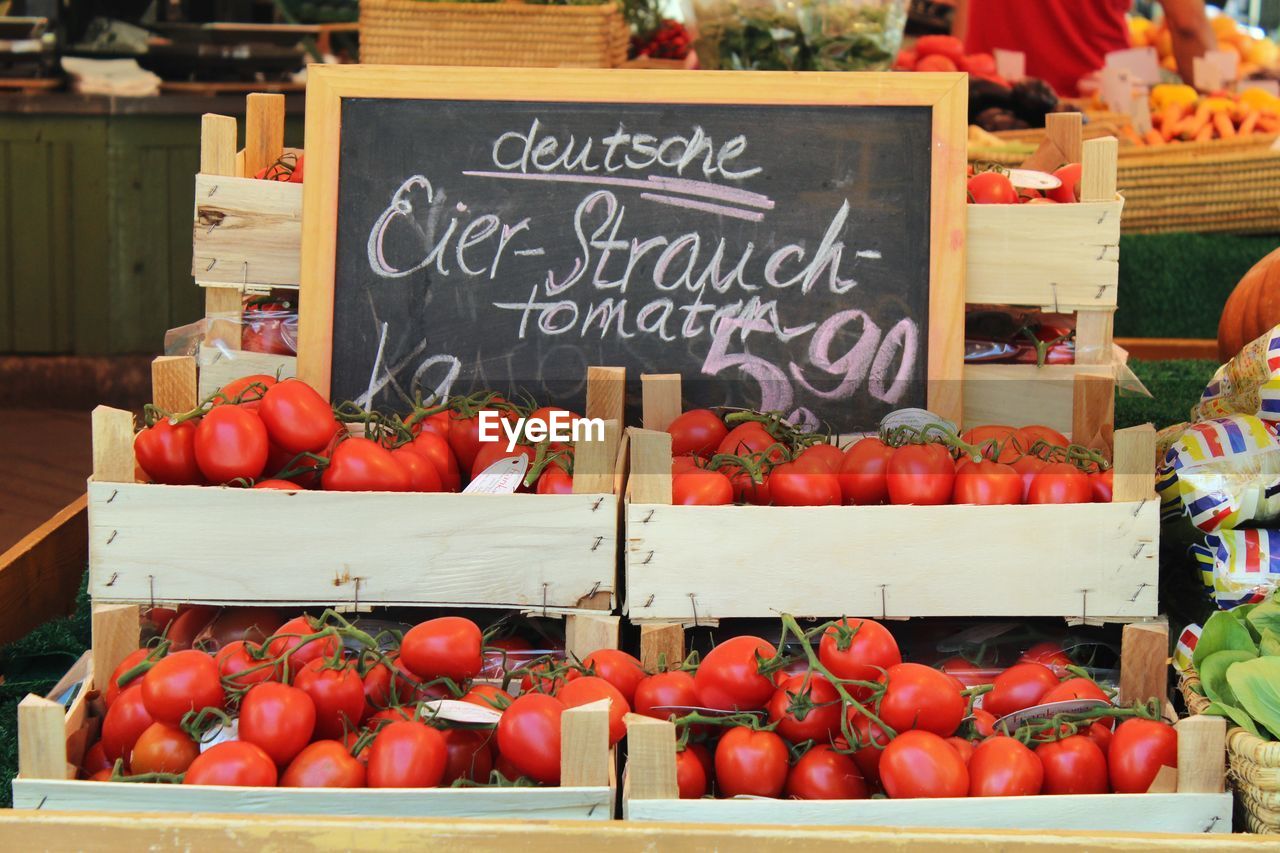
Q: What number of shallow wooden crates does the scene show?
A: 8